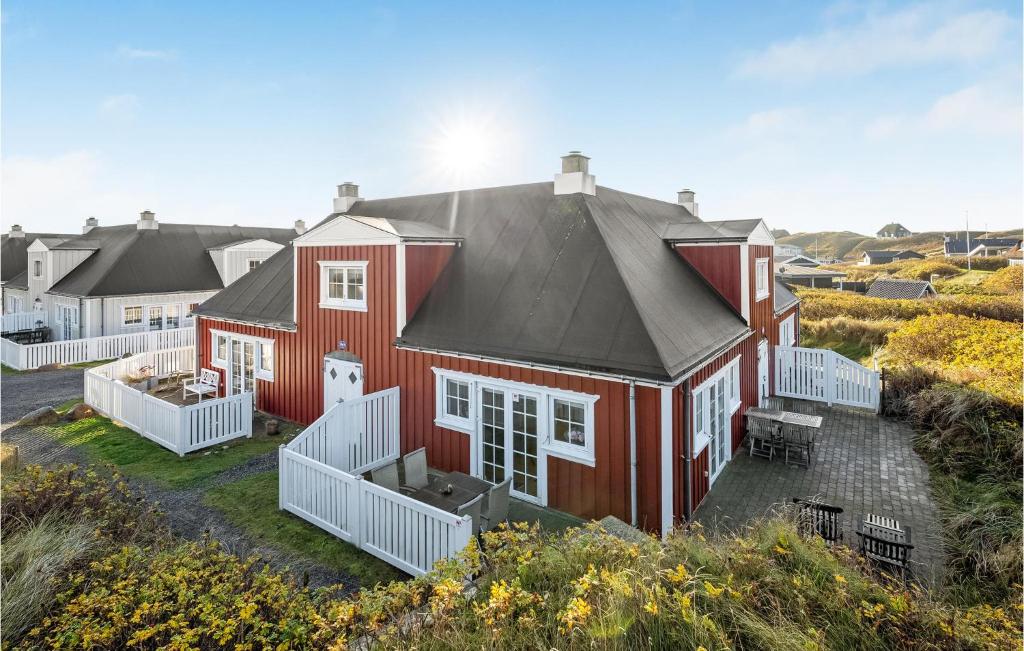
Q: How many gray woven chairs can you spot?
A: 4